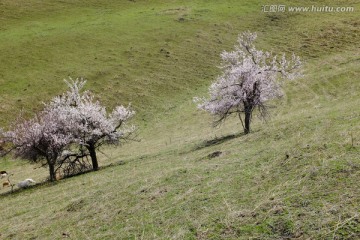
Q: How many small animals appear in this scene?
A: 3